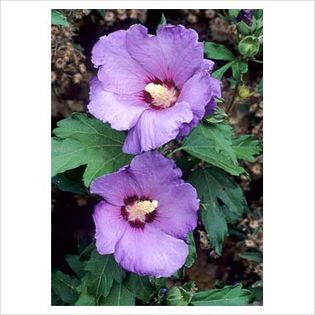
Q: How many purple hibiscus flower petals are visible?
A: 10